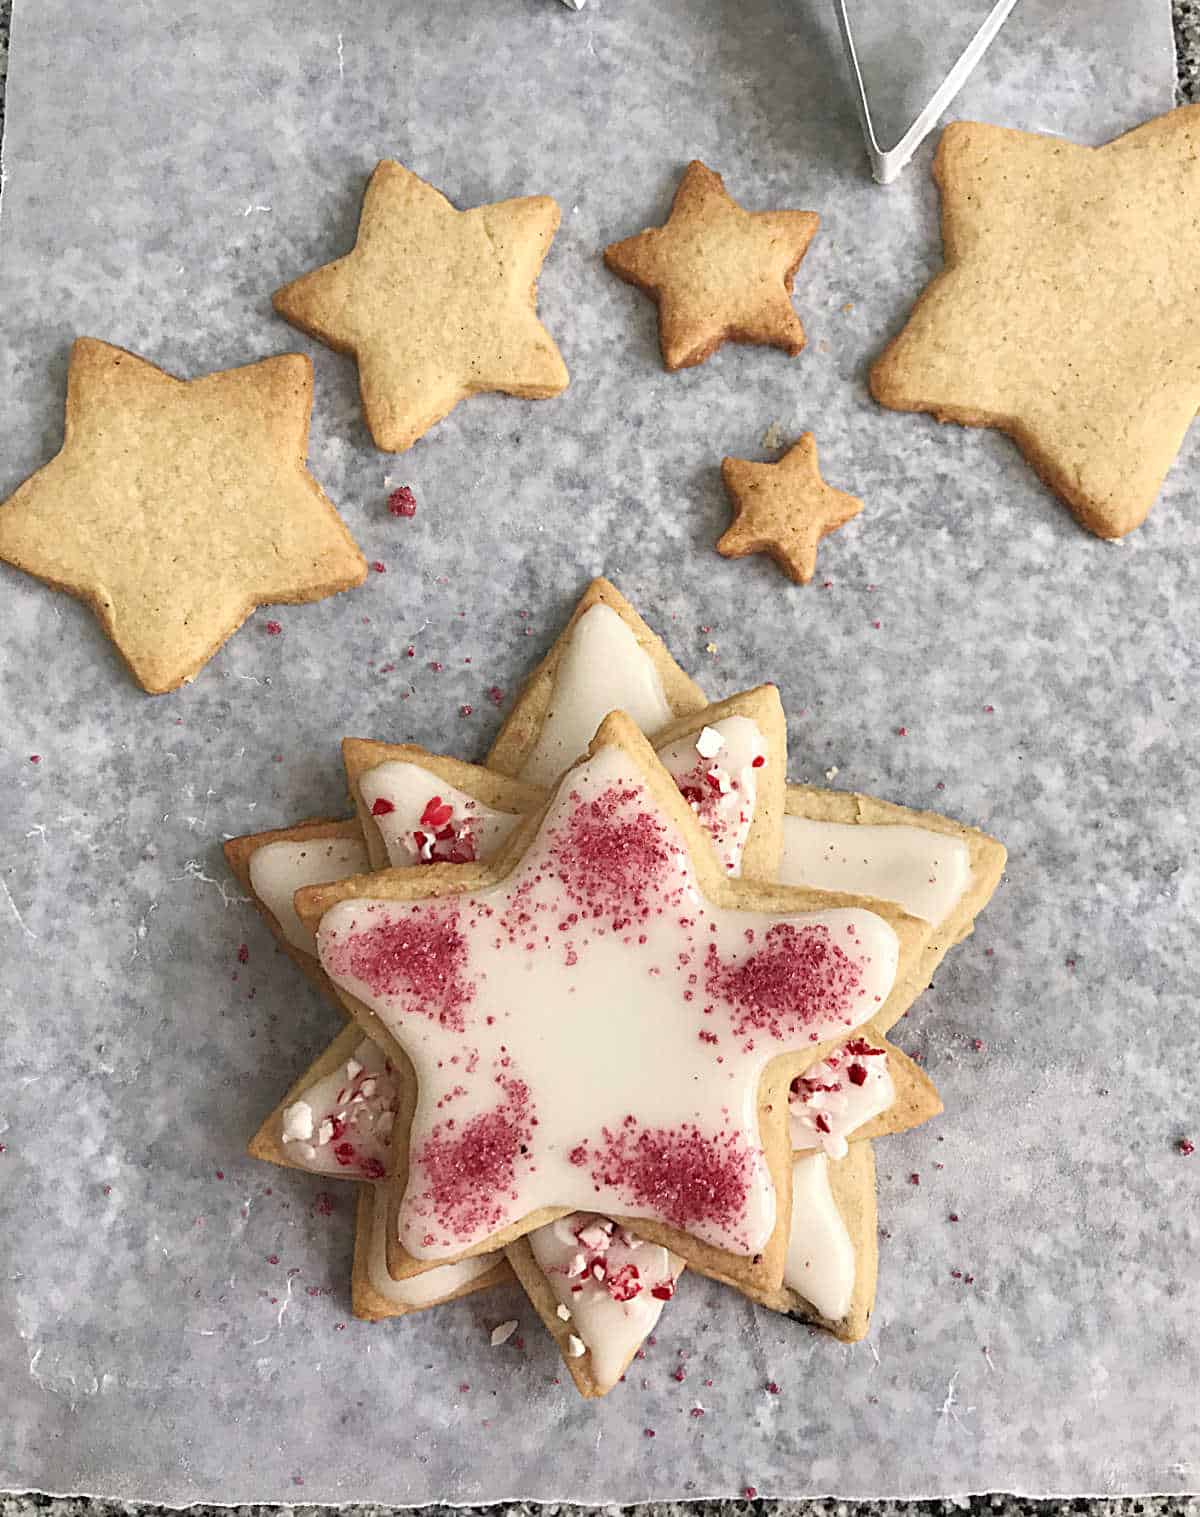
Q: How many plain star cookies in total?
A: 5